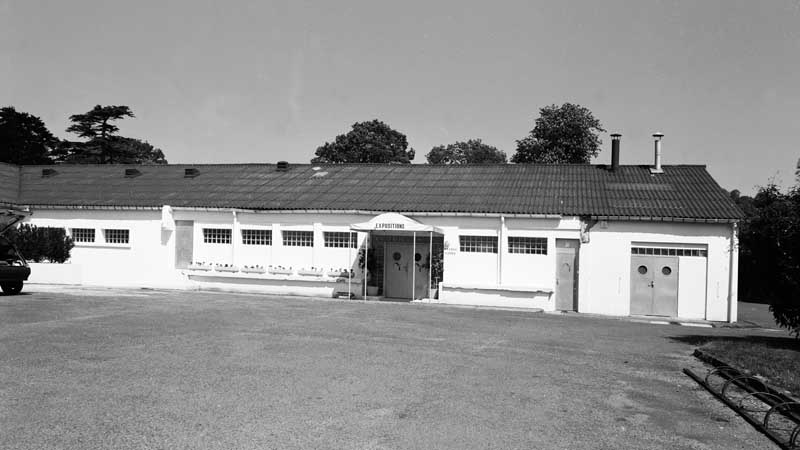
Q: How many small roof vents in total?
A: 4